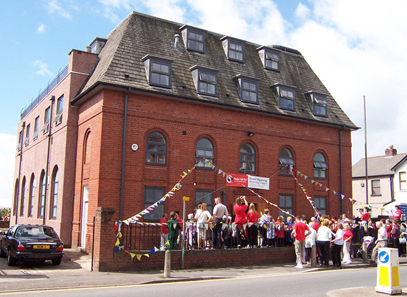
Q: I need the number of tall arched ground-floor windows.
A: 5